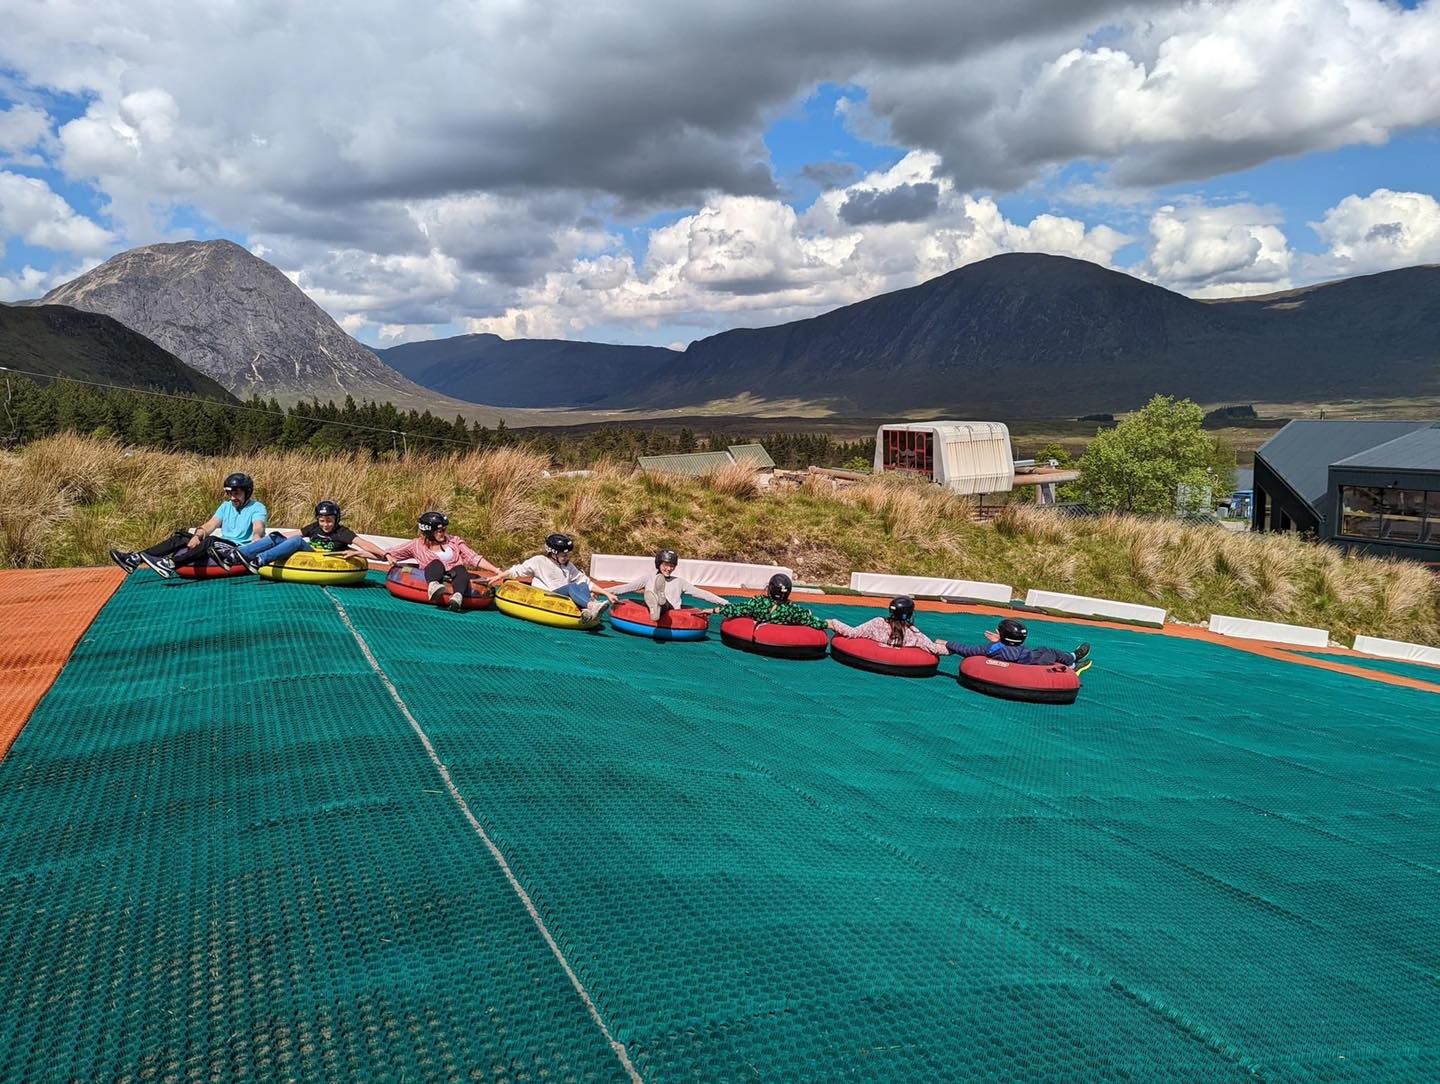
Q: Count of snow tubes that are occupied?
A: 8